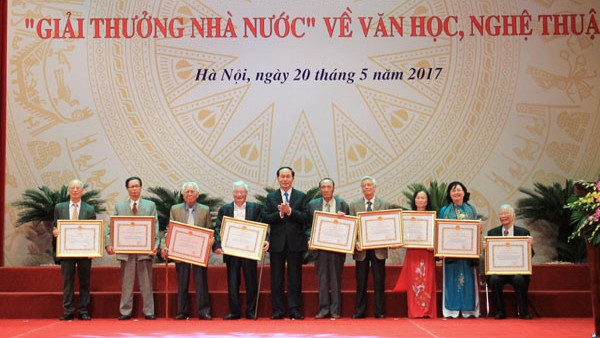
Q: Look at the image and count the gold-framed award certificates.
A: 9